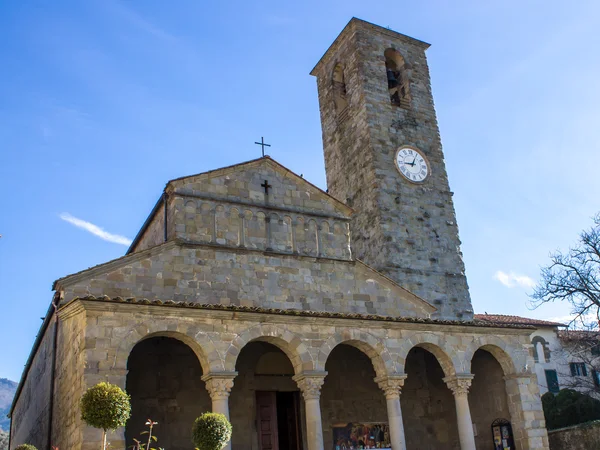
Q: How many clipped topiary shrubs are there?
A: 2